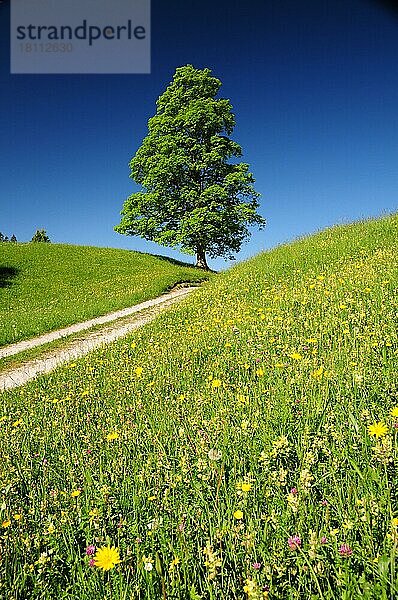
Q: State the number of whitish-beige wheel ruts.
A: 2